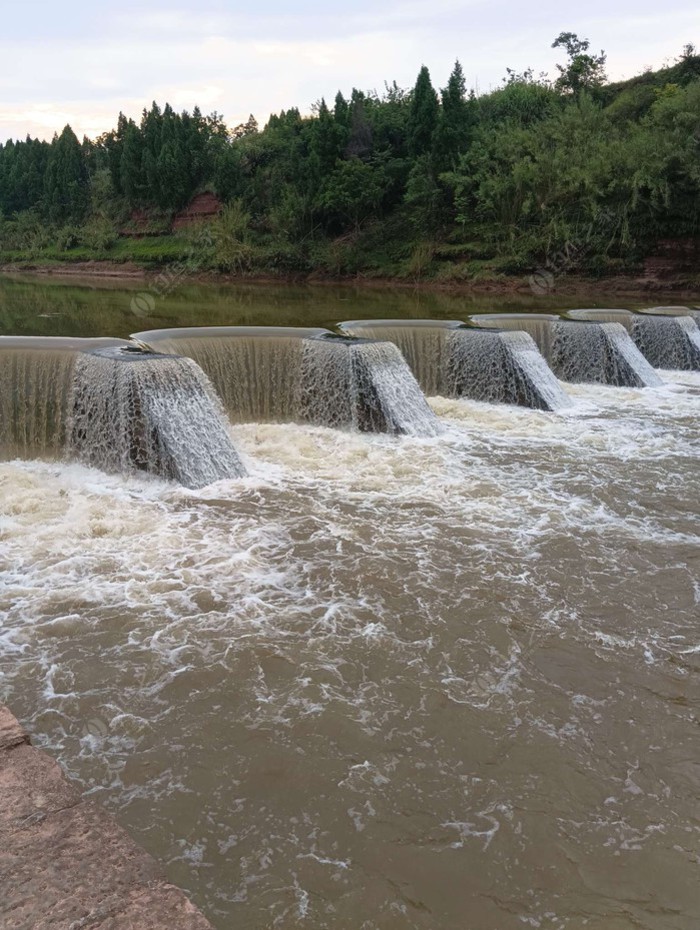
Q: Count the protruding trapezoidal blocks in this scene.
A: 5